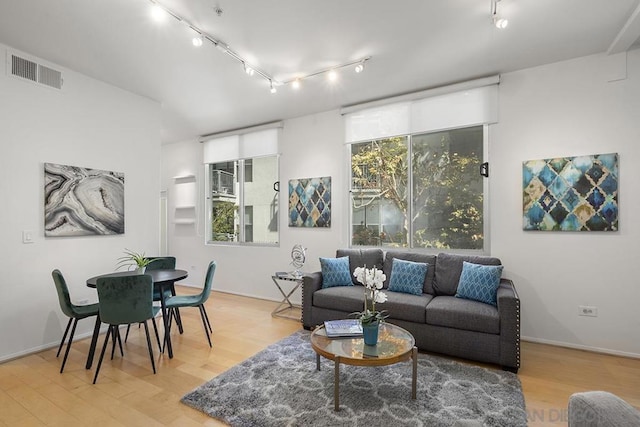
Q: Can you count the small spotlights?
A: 8